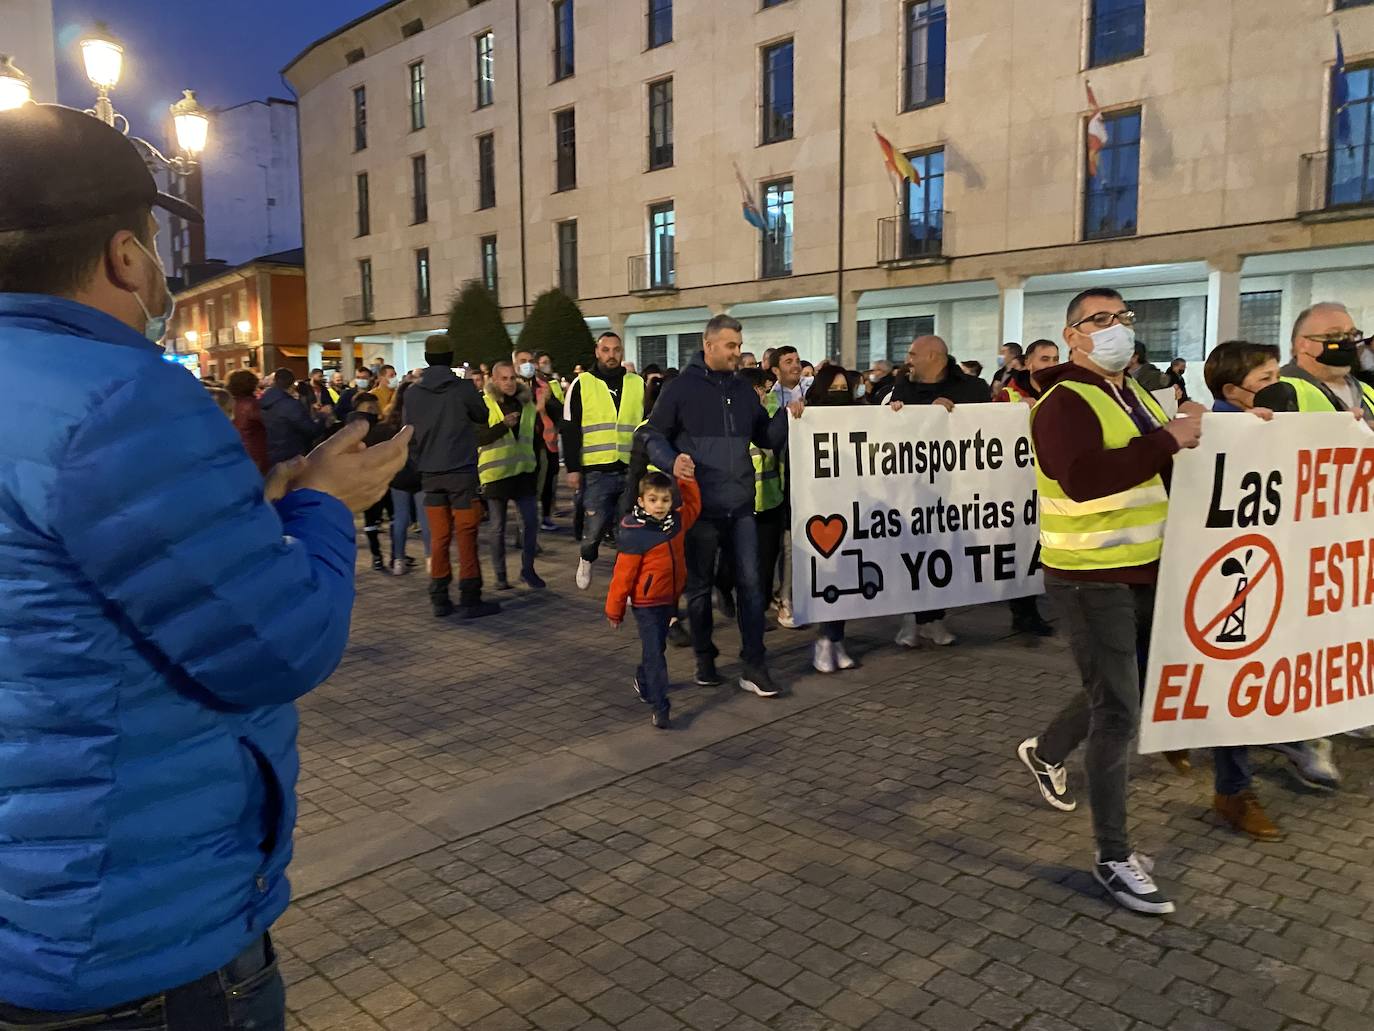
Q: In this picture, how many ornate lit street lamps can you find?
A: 3